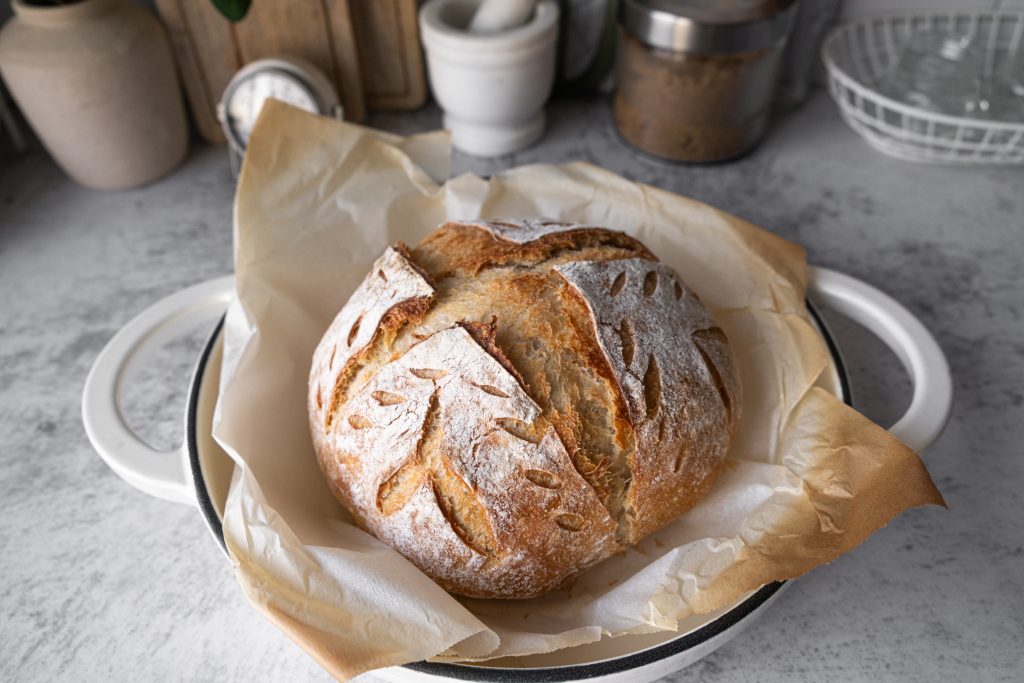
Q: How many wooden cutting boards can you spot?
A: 2